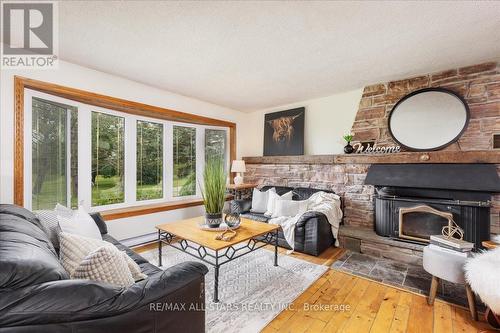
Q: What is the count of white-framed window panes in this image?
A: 5